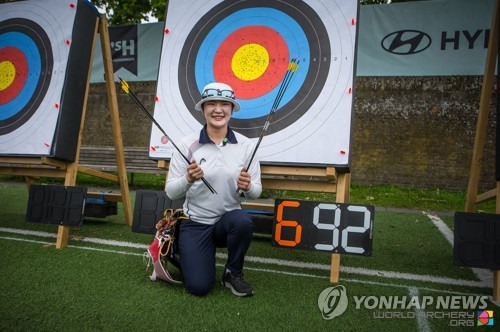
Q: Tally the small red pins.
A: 10